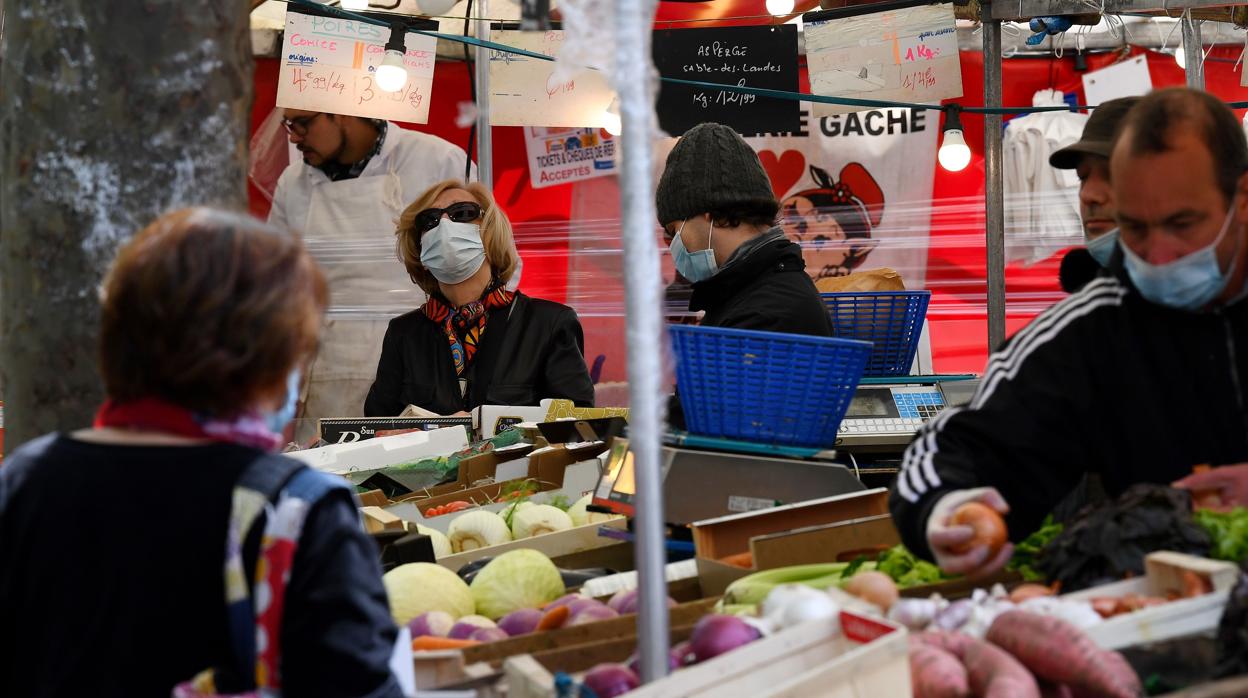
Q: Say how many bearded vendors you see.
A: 1